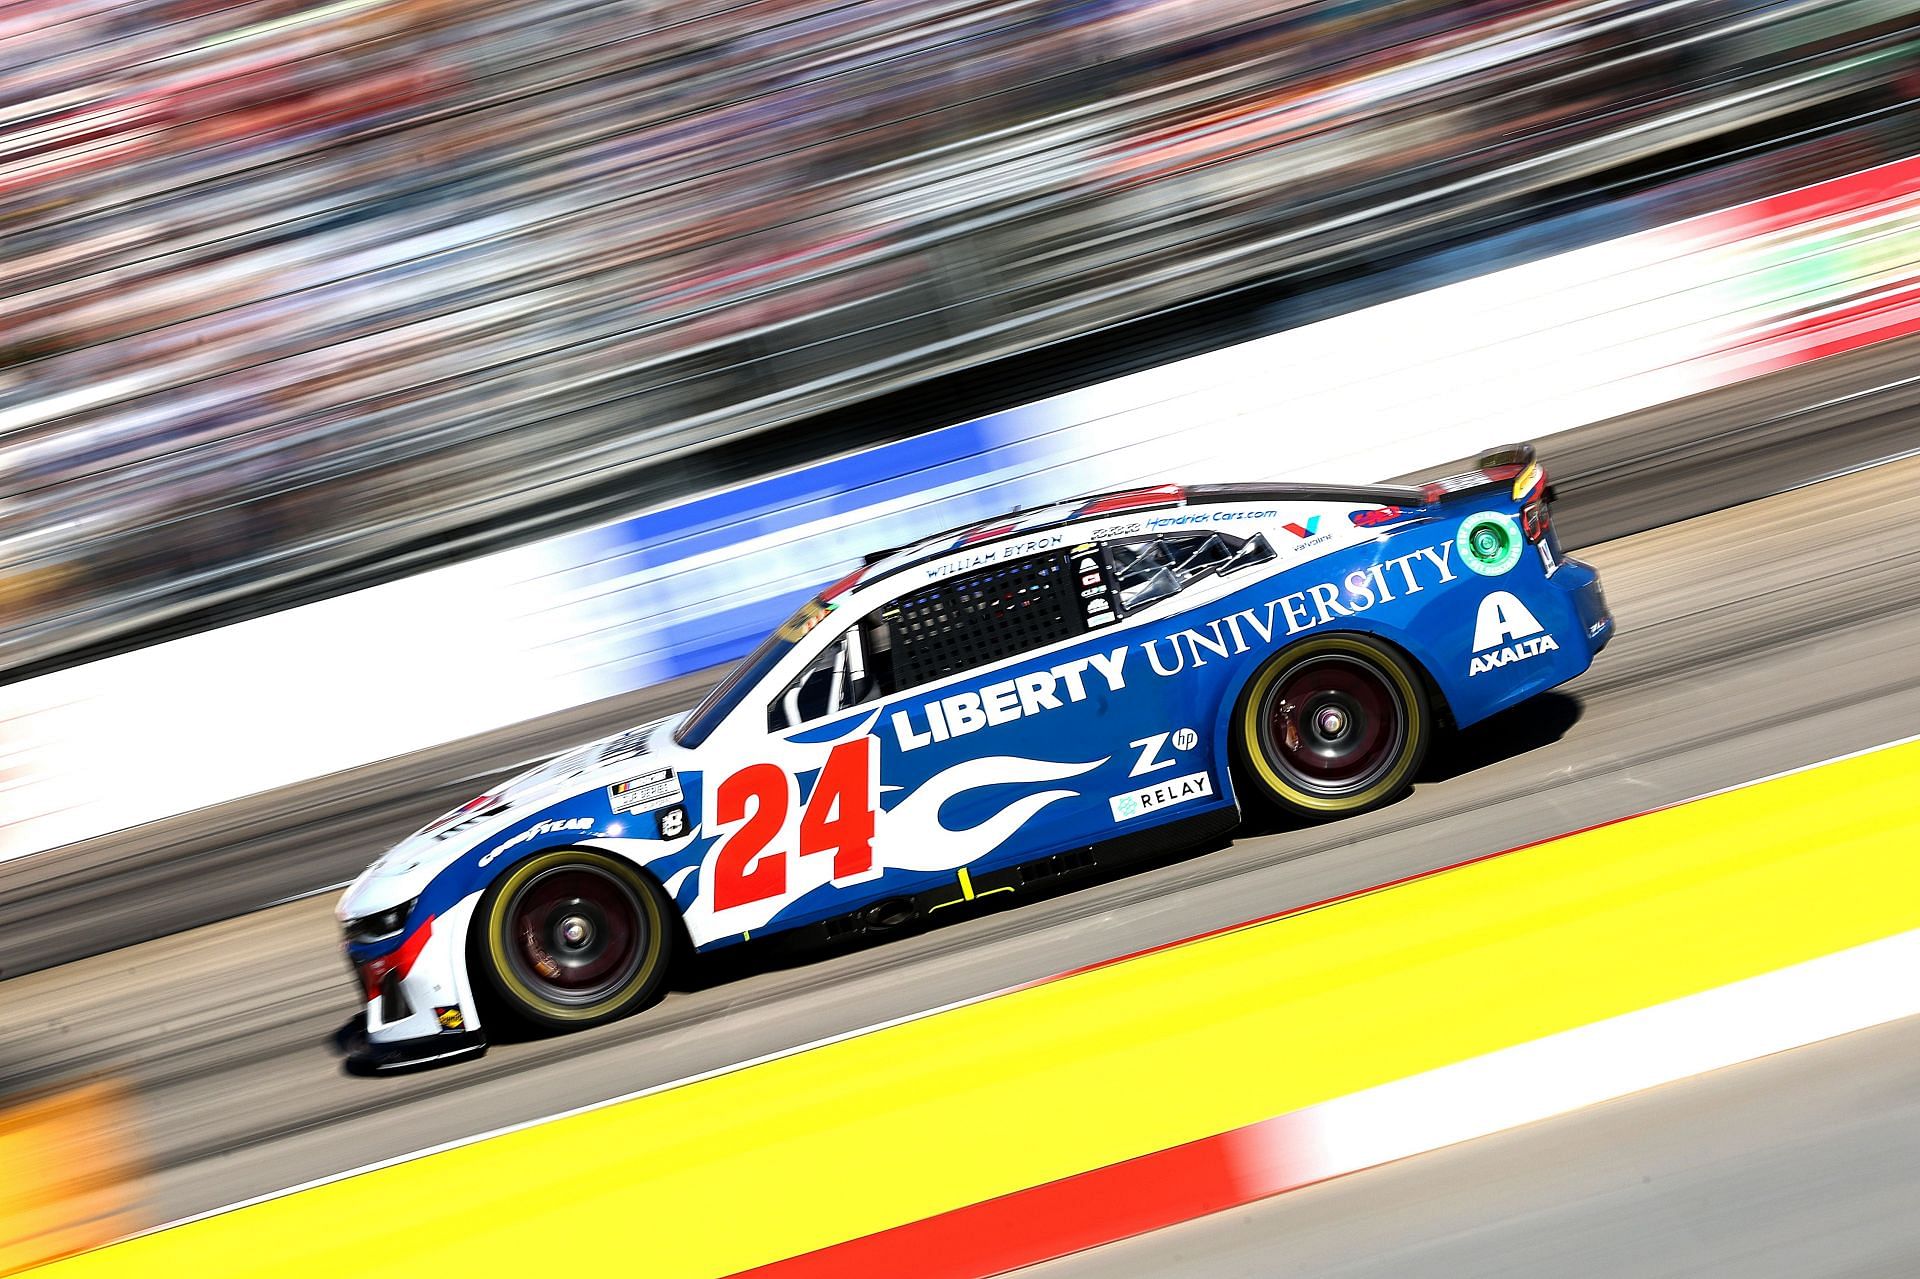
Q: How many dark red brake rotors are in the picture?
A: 2